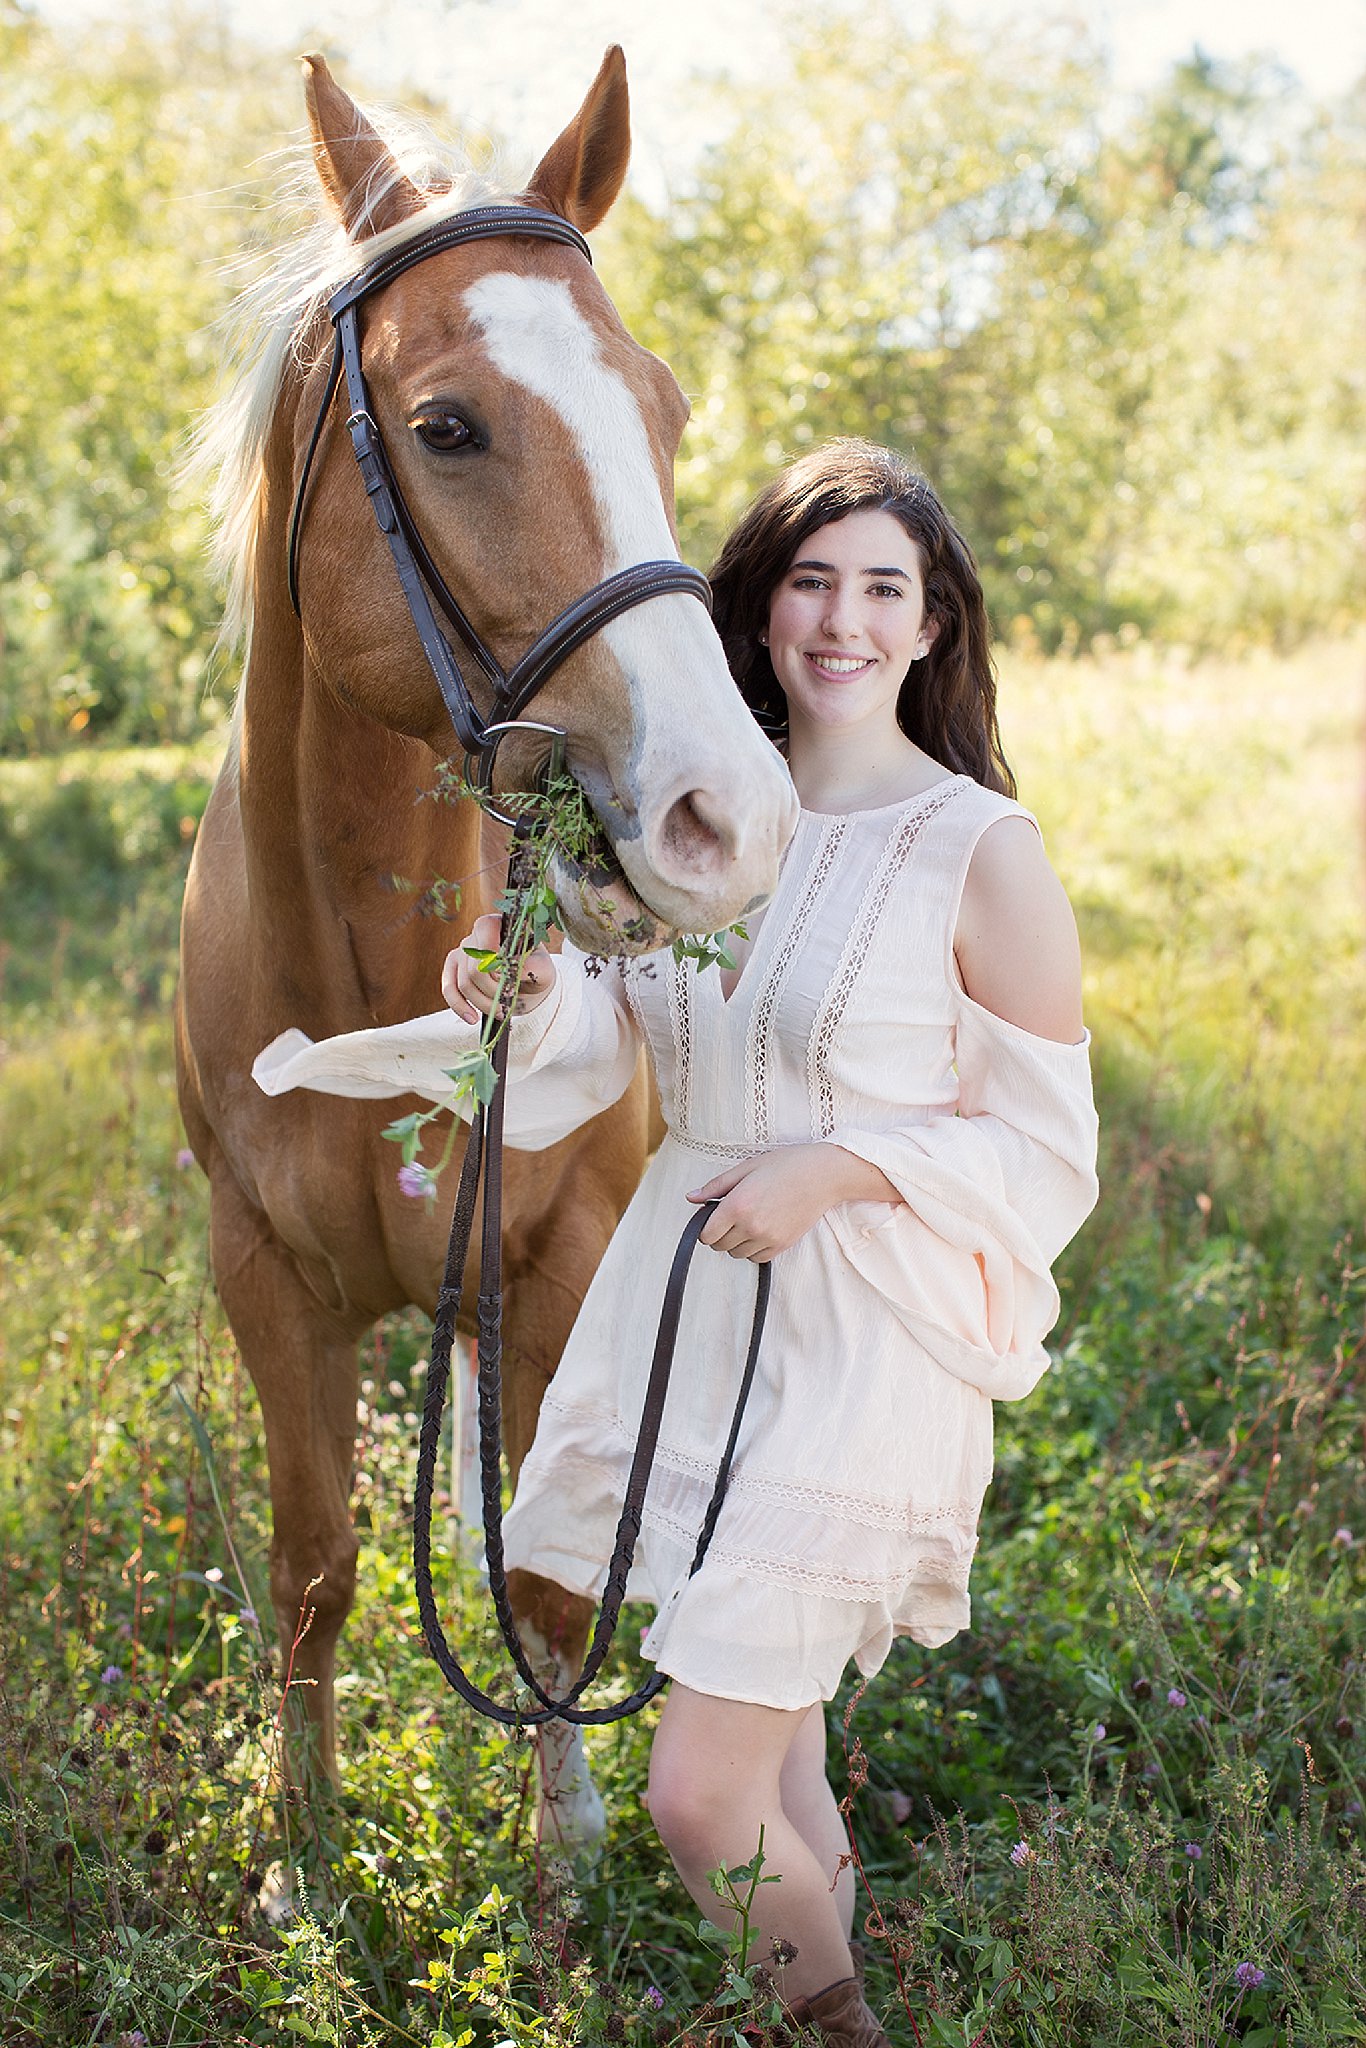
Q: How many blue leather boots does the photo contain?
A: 0